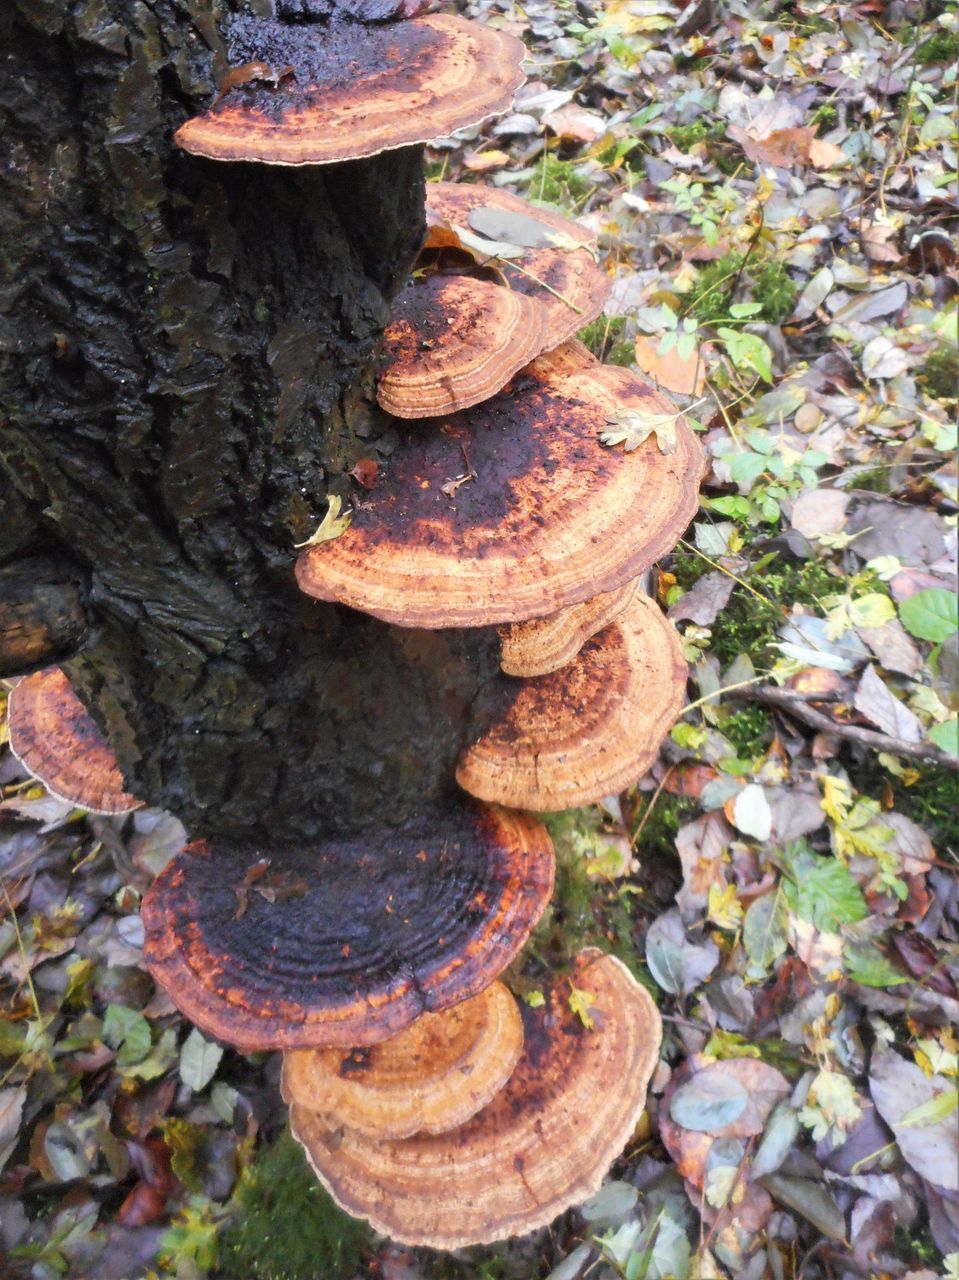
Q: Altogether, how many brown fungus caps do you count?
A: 10